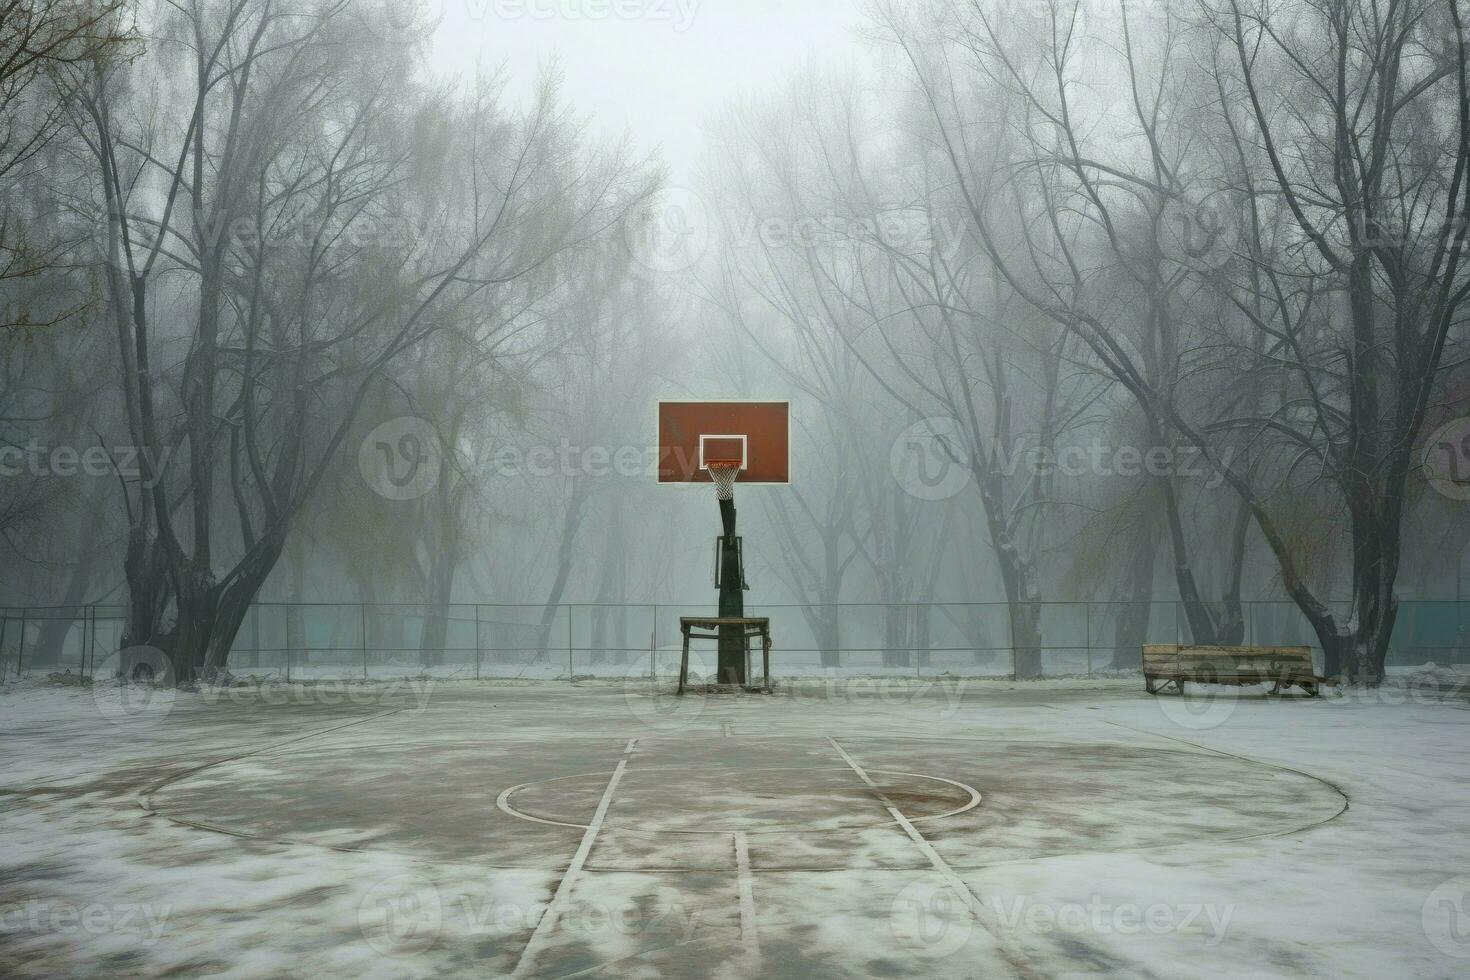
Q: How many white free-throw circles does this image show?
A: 1